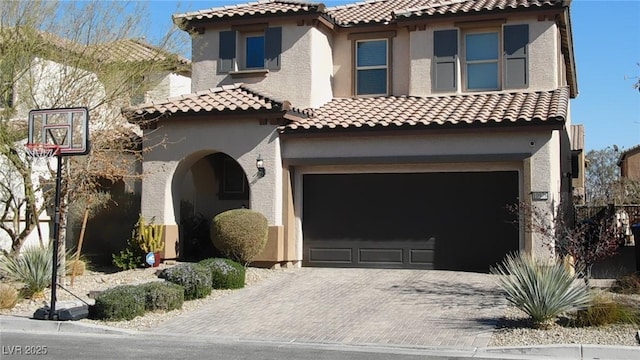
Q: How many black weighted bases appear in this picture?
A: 1